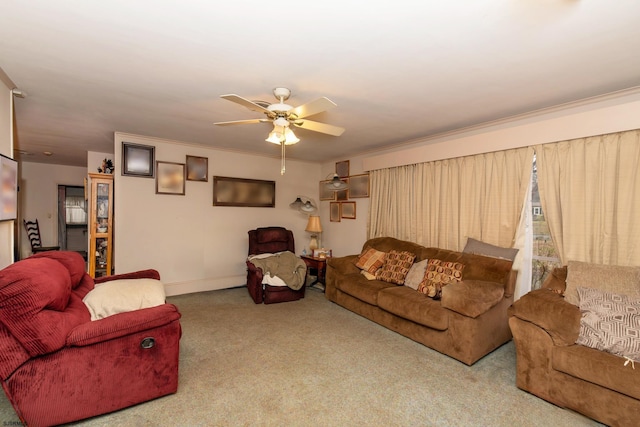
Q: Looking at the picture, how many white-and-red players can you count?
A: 0